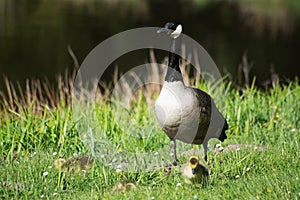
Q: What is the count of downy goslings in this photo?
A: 3